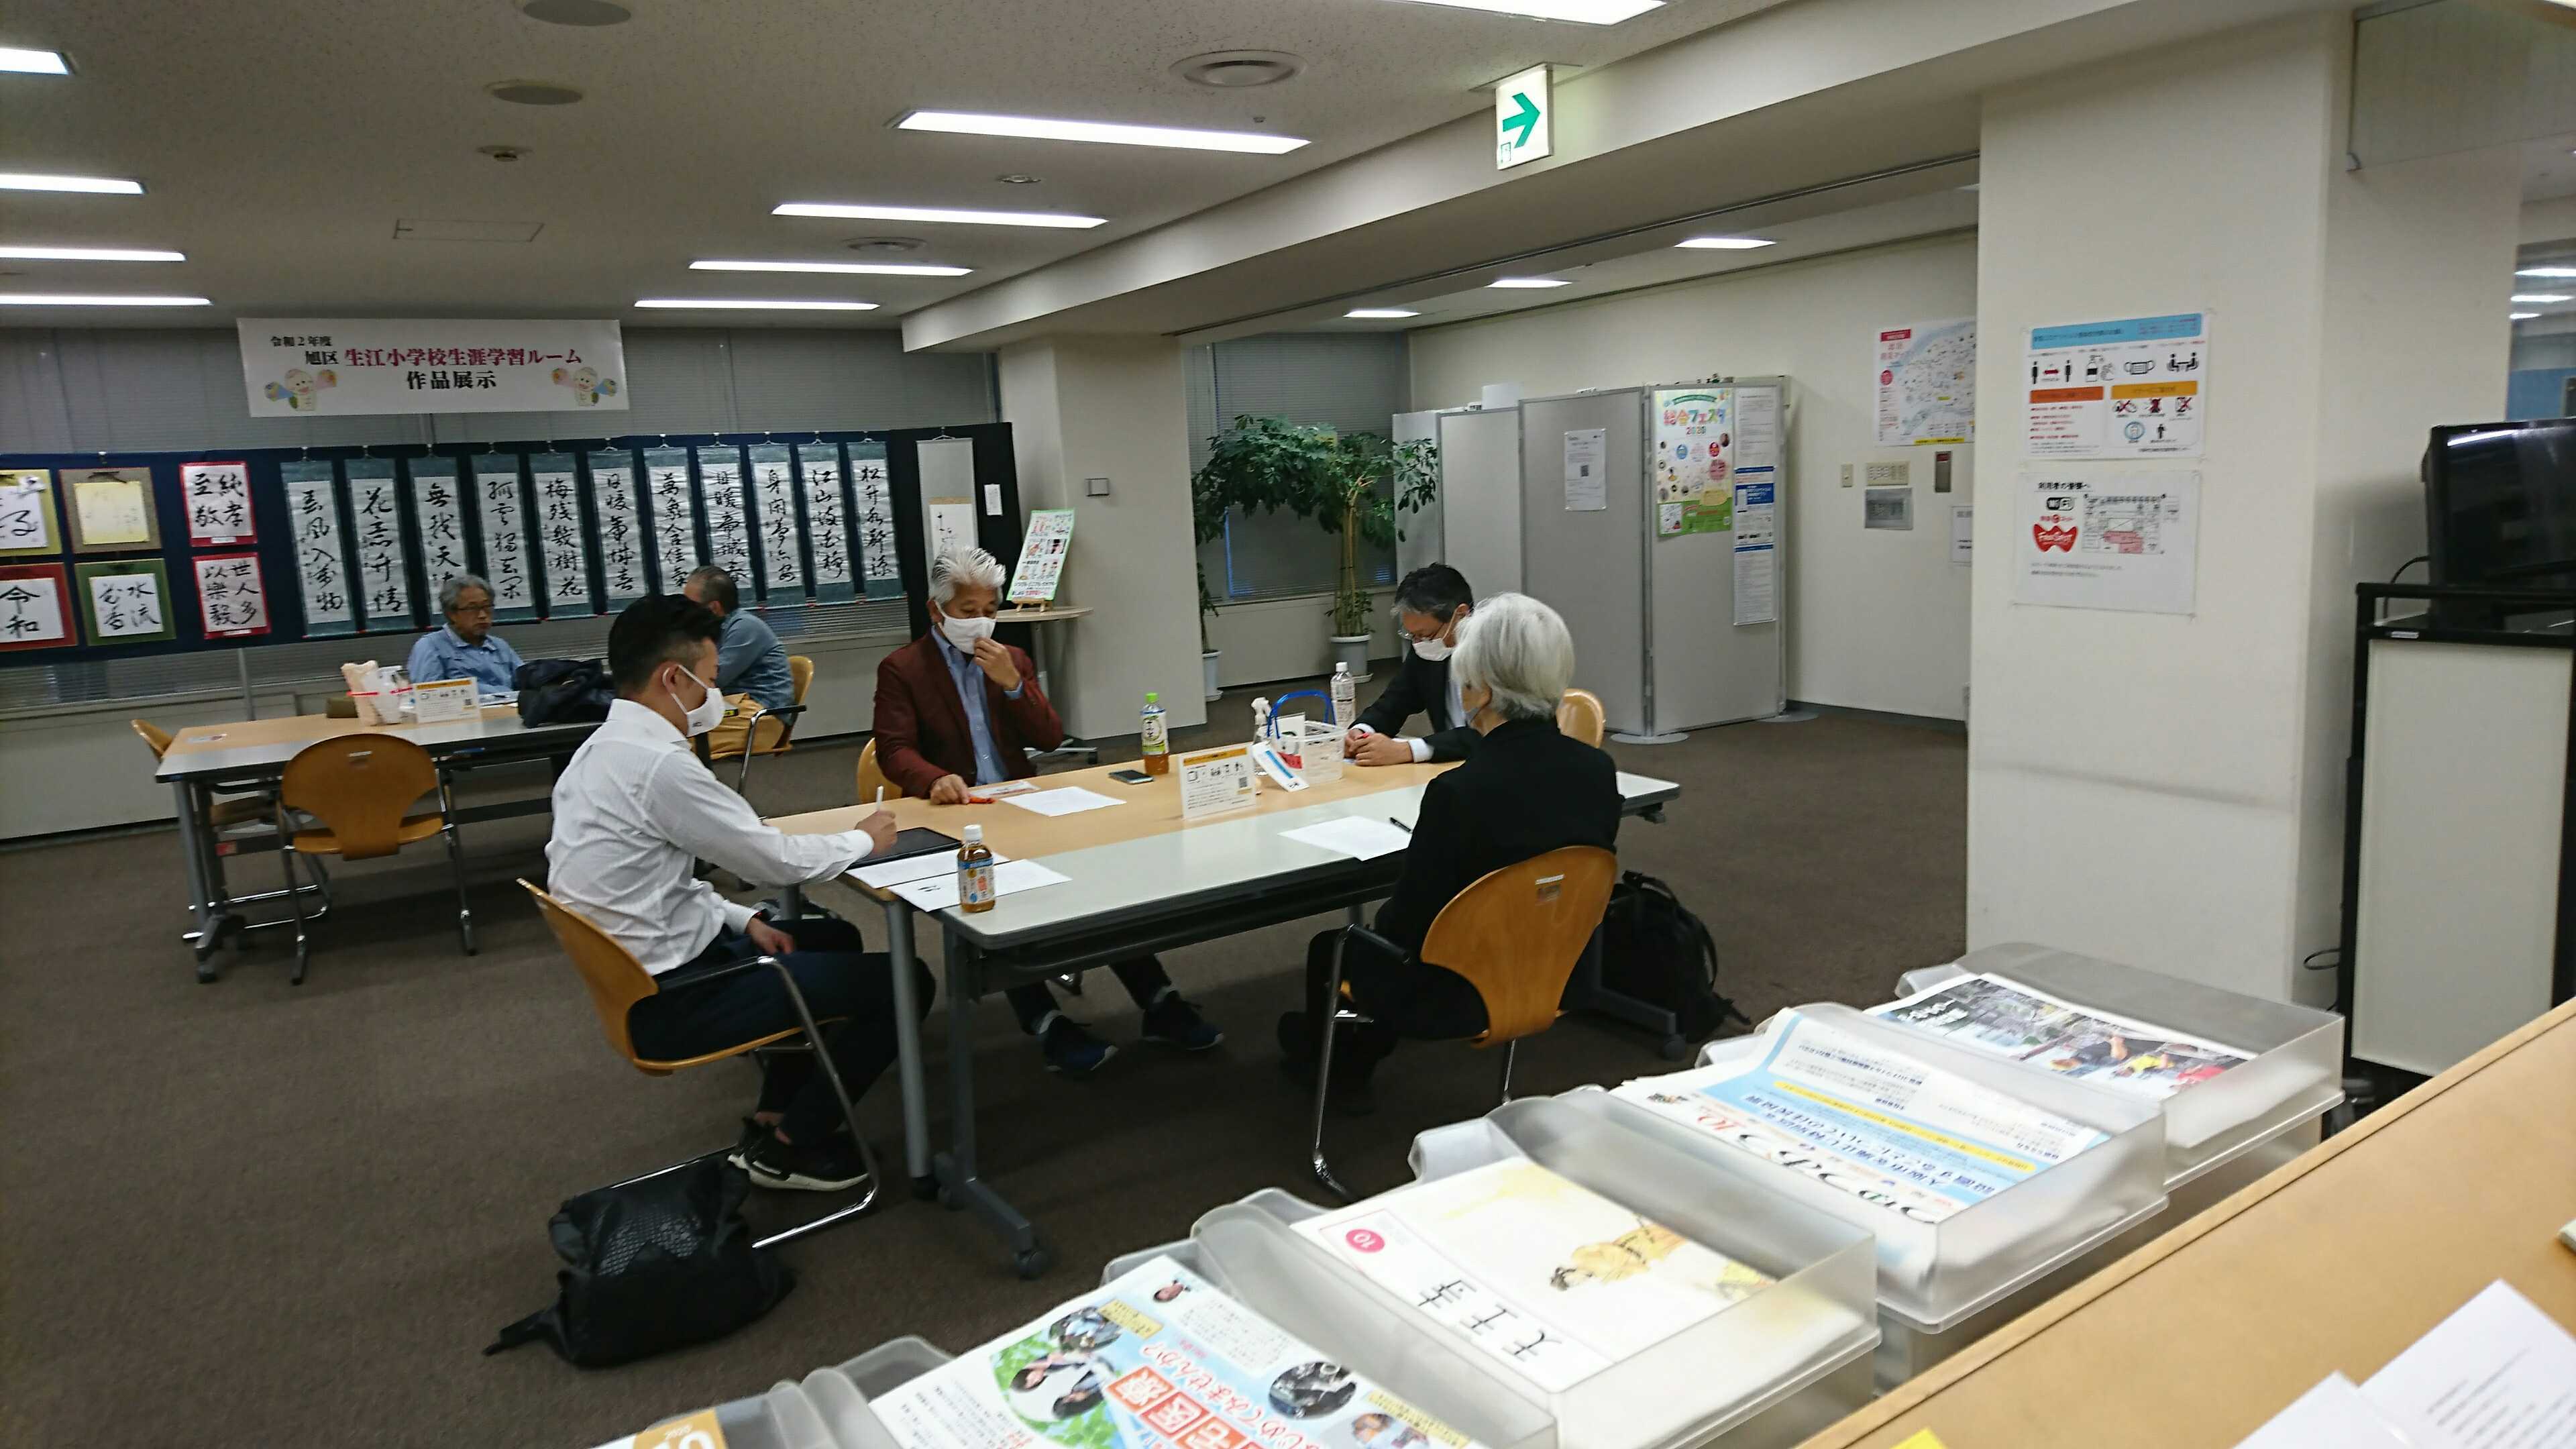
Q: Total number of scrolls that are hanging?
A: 12